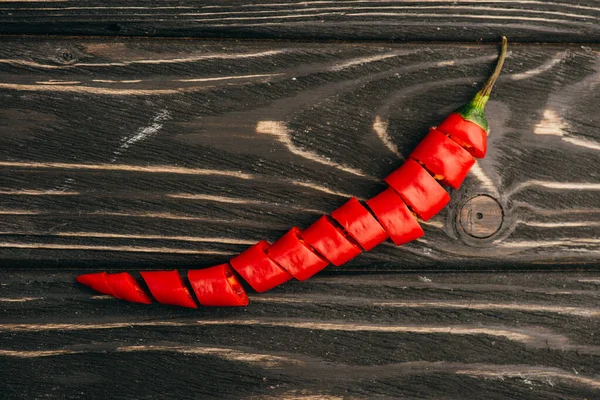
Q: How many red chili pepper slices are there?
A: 12